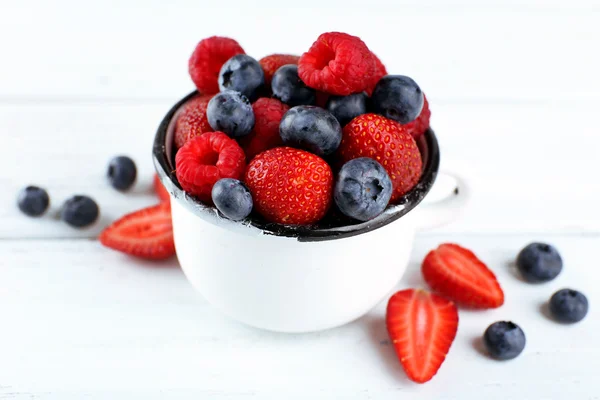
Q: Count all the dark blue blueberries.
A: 14